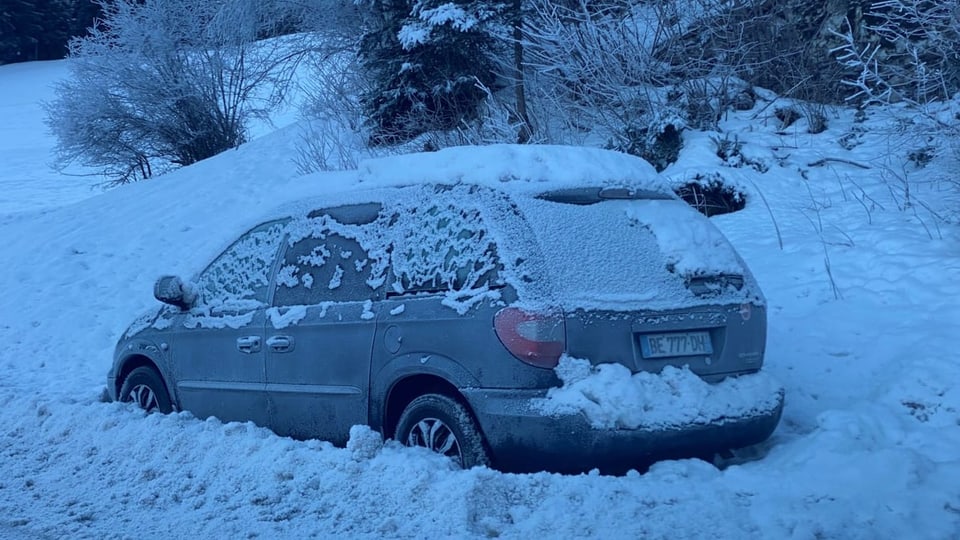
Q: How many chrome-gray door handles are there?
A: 2